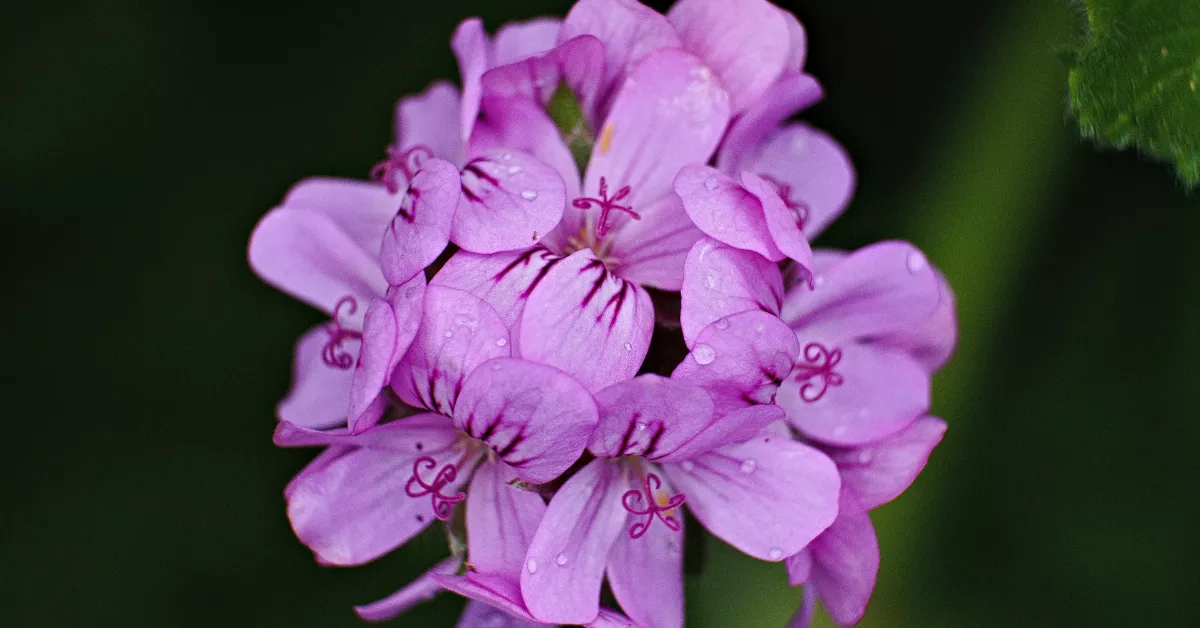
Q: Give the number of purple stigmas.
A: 7